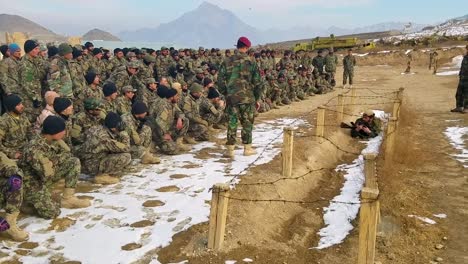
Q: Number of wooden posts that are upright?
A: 10